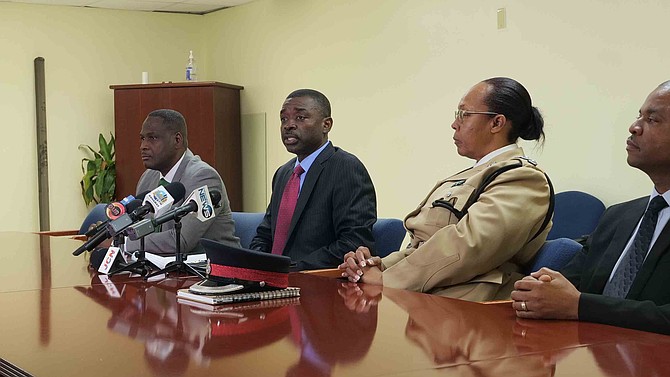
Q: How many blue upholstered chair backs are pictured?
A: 5